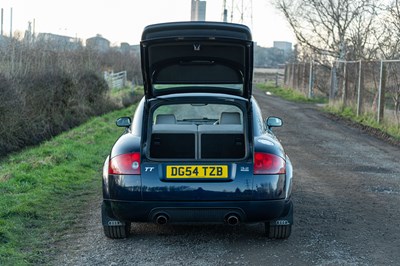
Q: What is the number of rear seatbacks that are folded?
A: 0